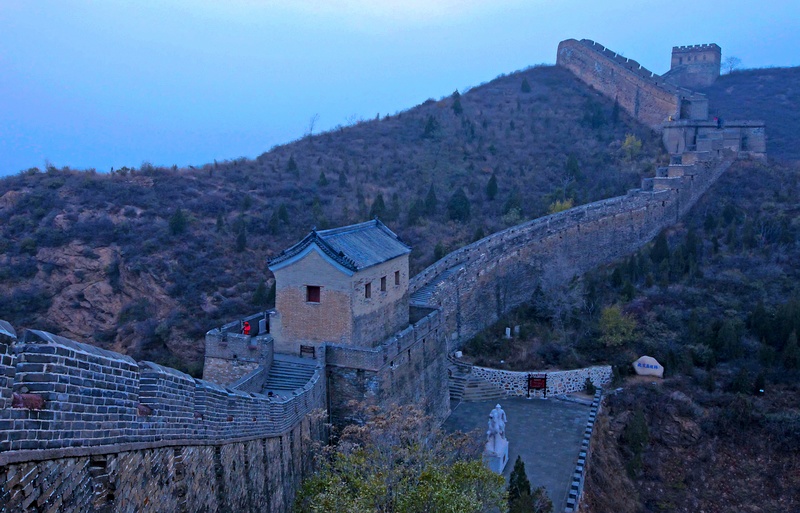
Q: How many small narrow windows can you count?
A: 3